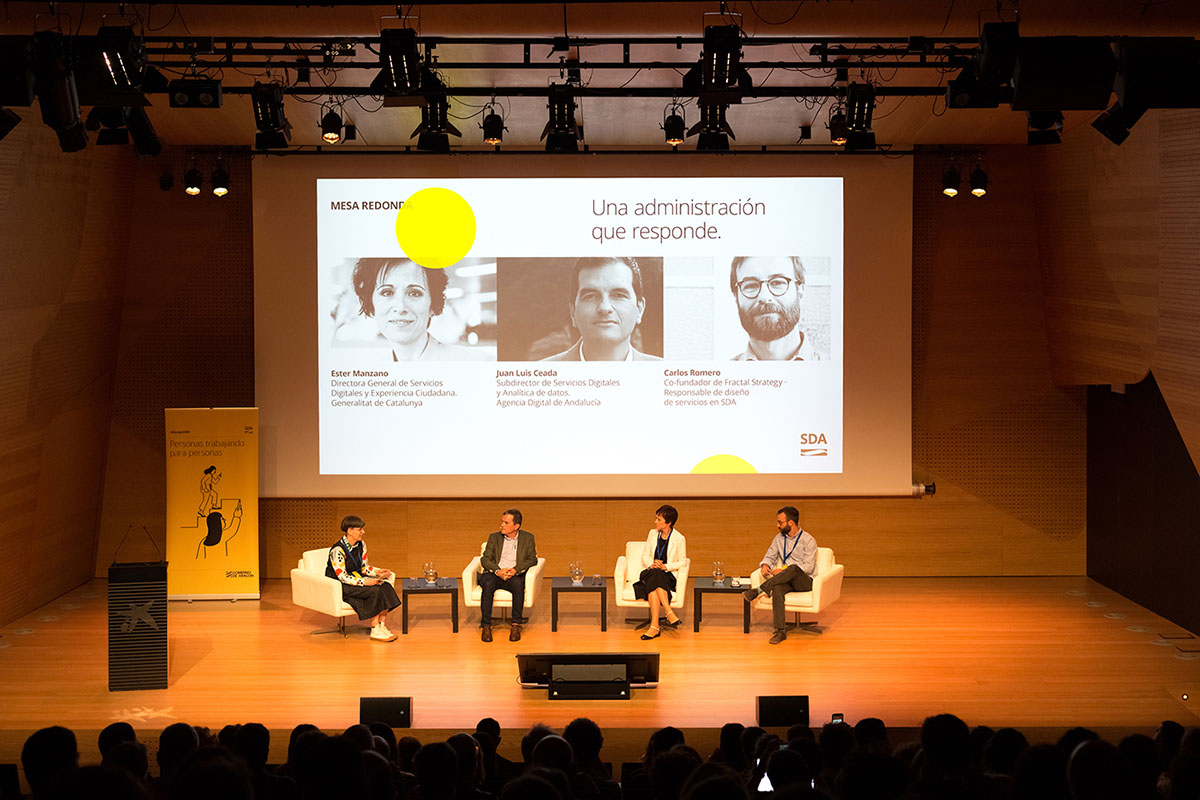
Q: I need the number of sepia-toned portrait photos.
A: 3